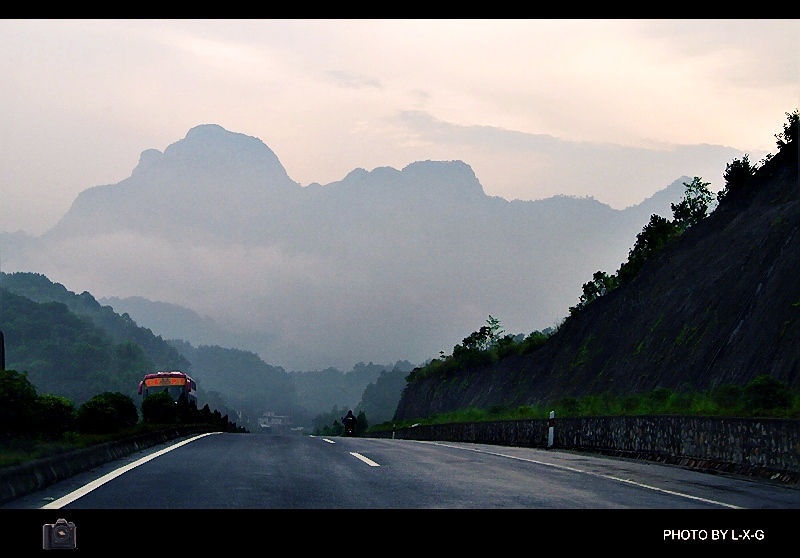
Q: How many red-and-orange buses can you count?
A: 1